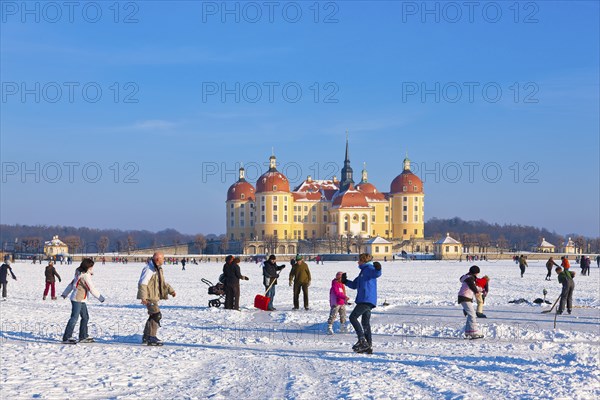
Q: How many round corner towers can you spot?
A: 4